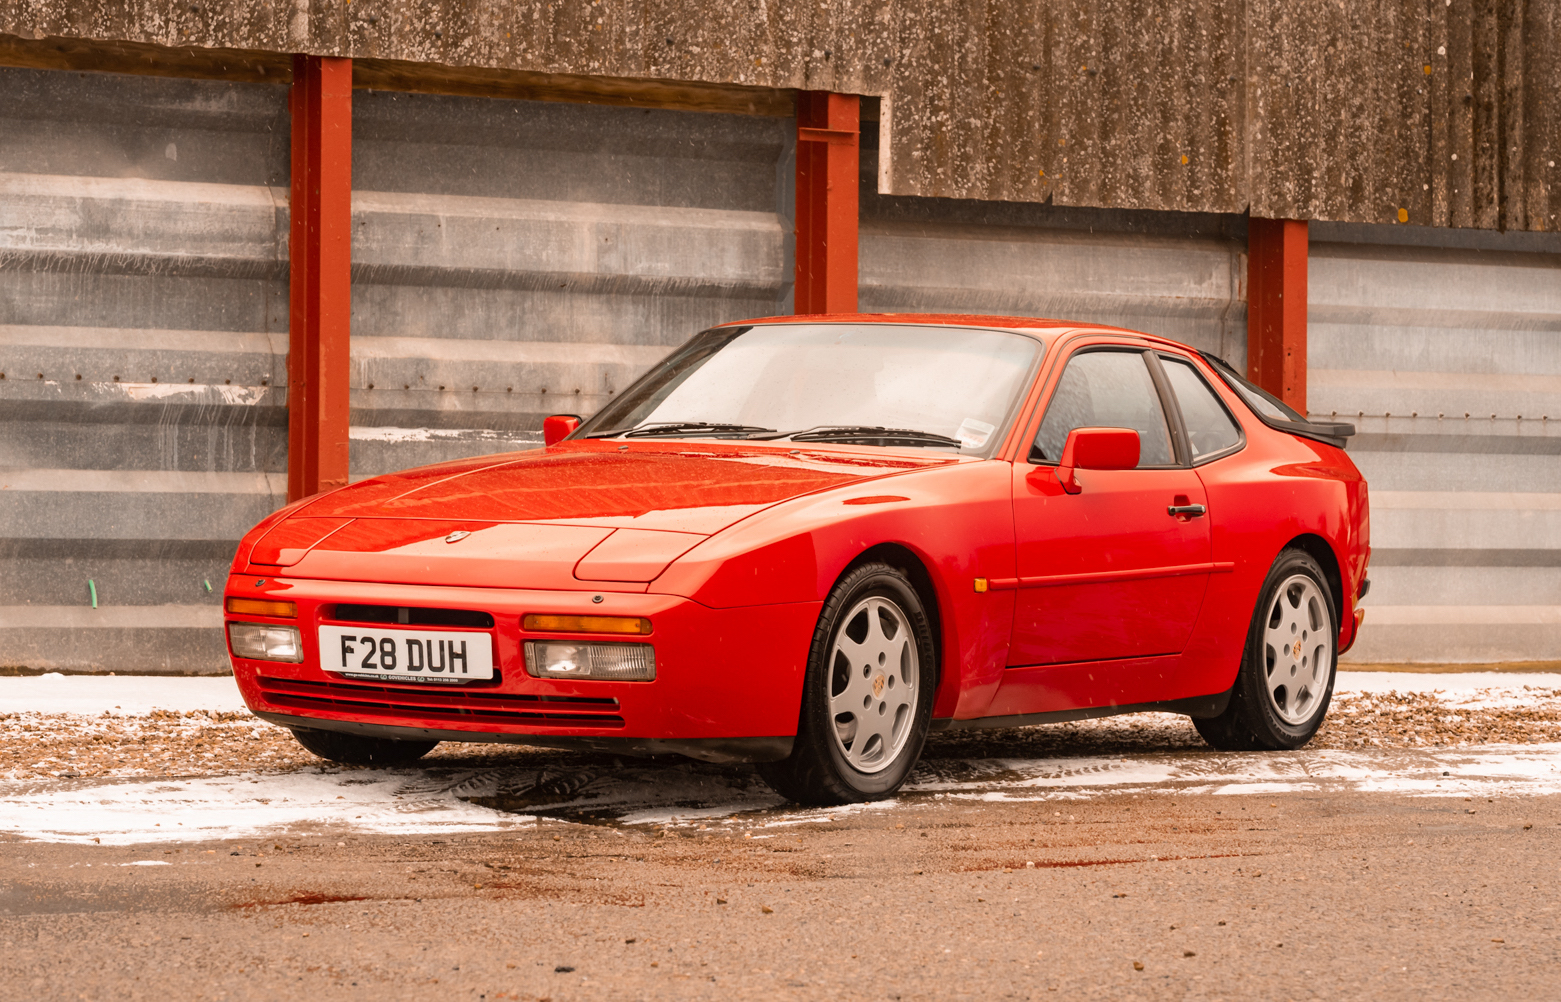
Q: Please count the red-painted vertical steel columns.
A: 3